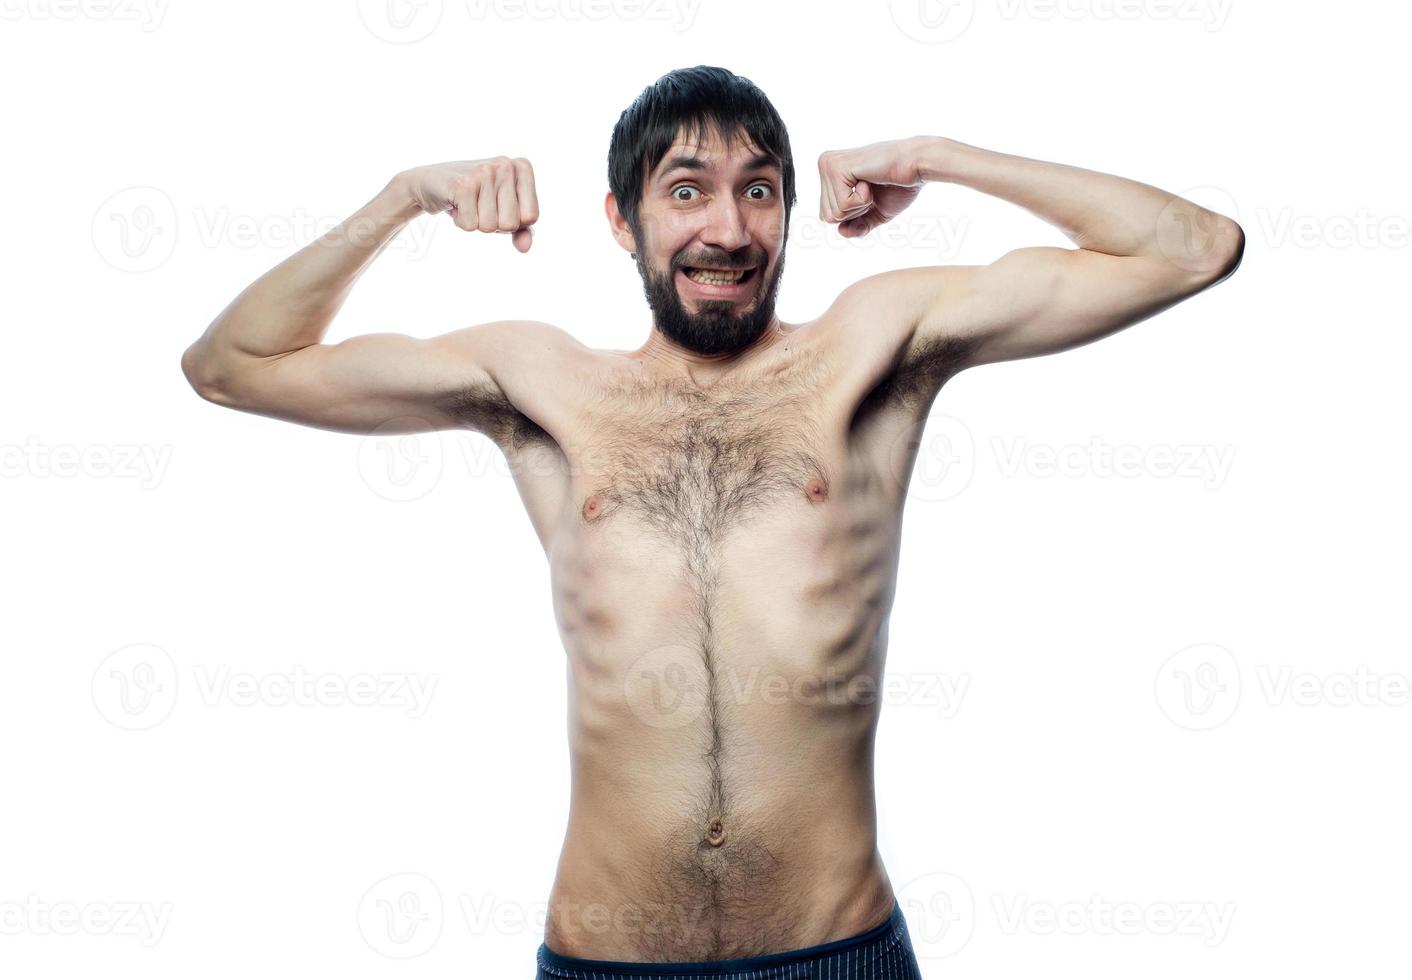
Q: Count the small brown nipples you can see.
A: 2